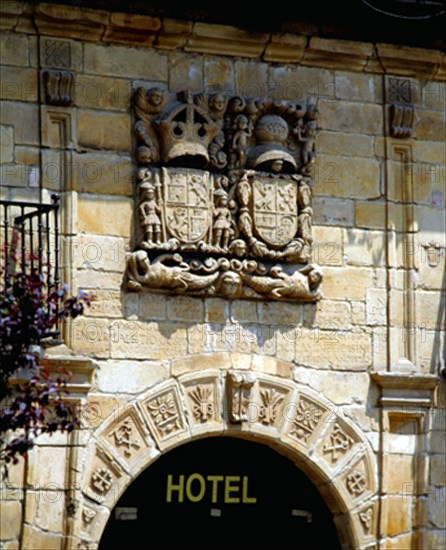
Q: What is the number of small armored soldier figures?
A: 2